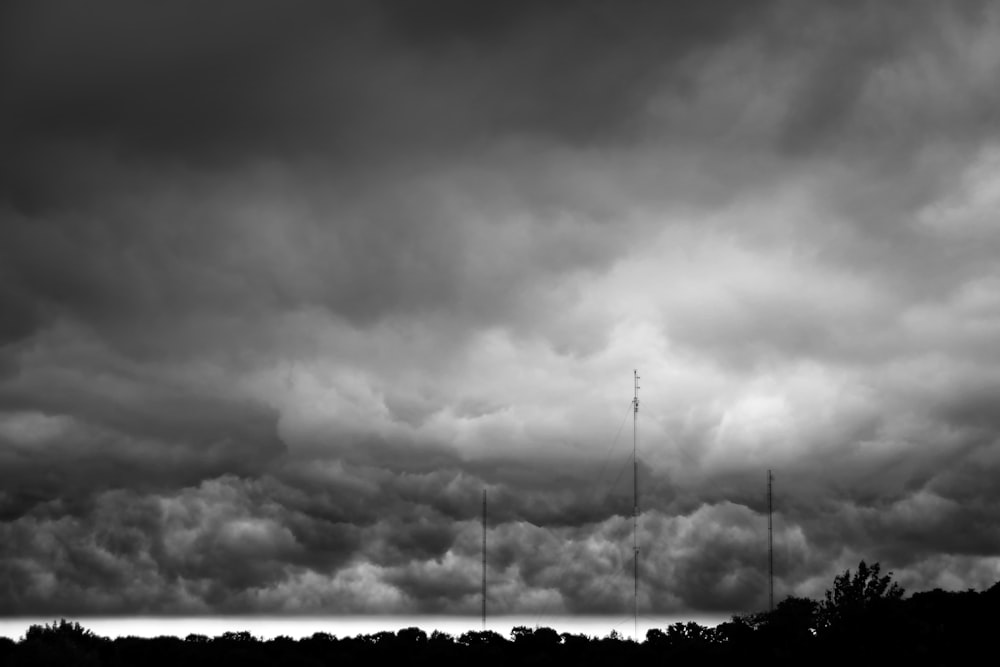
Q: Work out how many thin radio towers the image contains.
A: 3